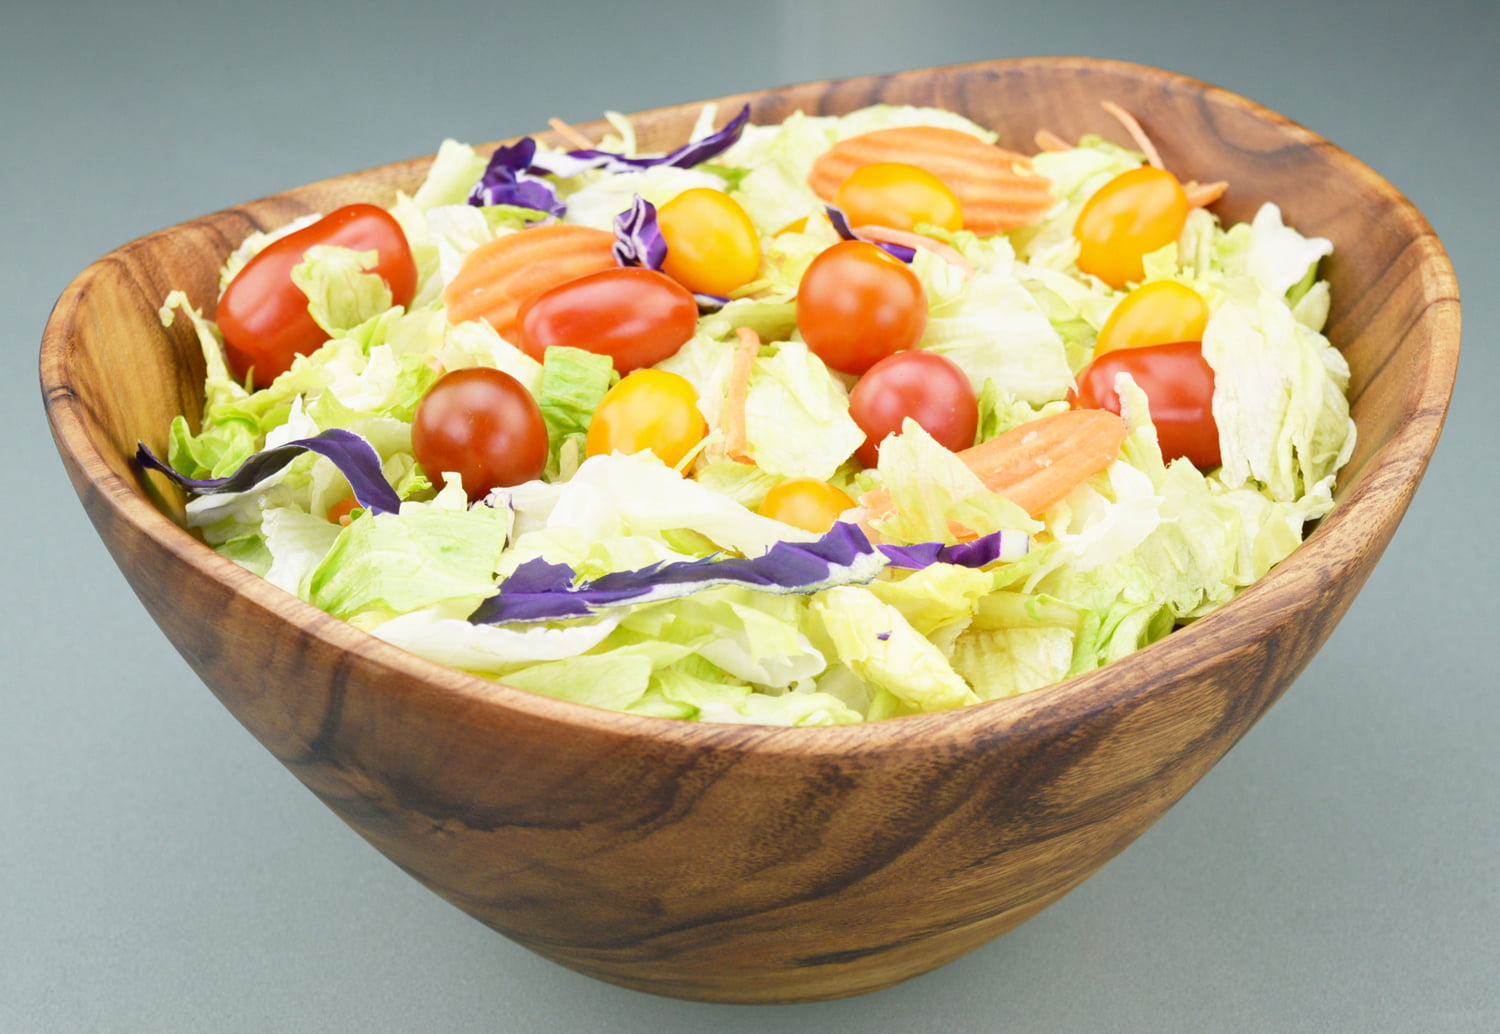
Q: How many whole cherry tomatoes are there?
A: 12